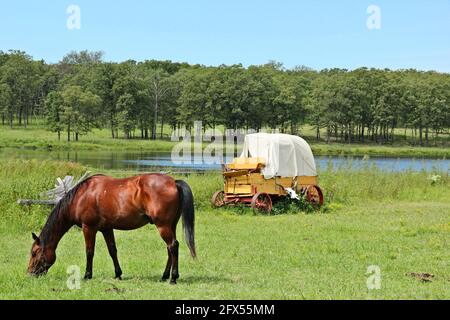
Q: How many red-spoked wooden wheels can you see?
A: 3